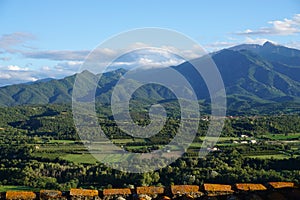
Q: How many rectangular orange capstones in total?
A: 9